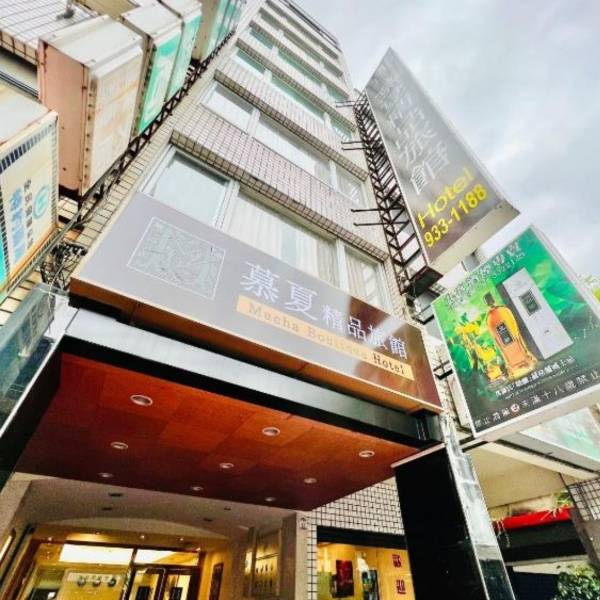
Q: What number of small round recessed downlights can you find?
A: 9